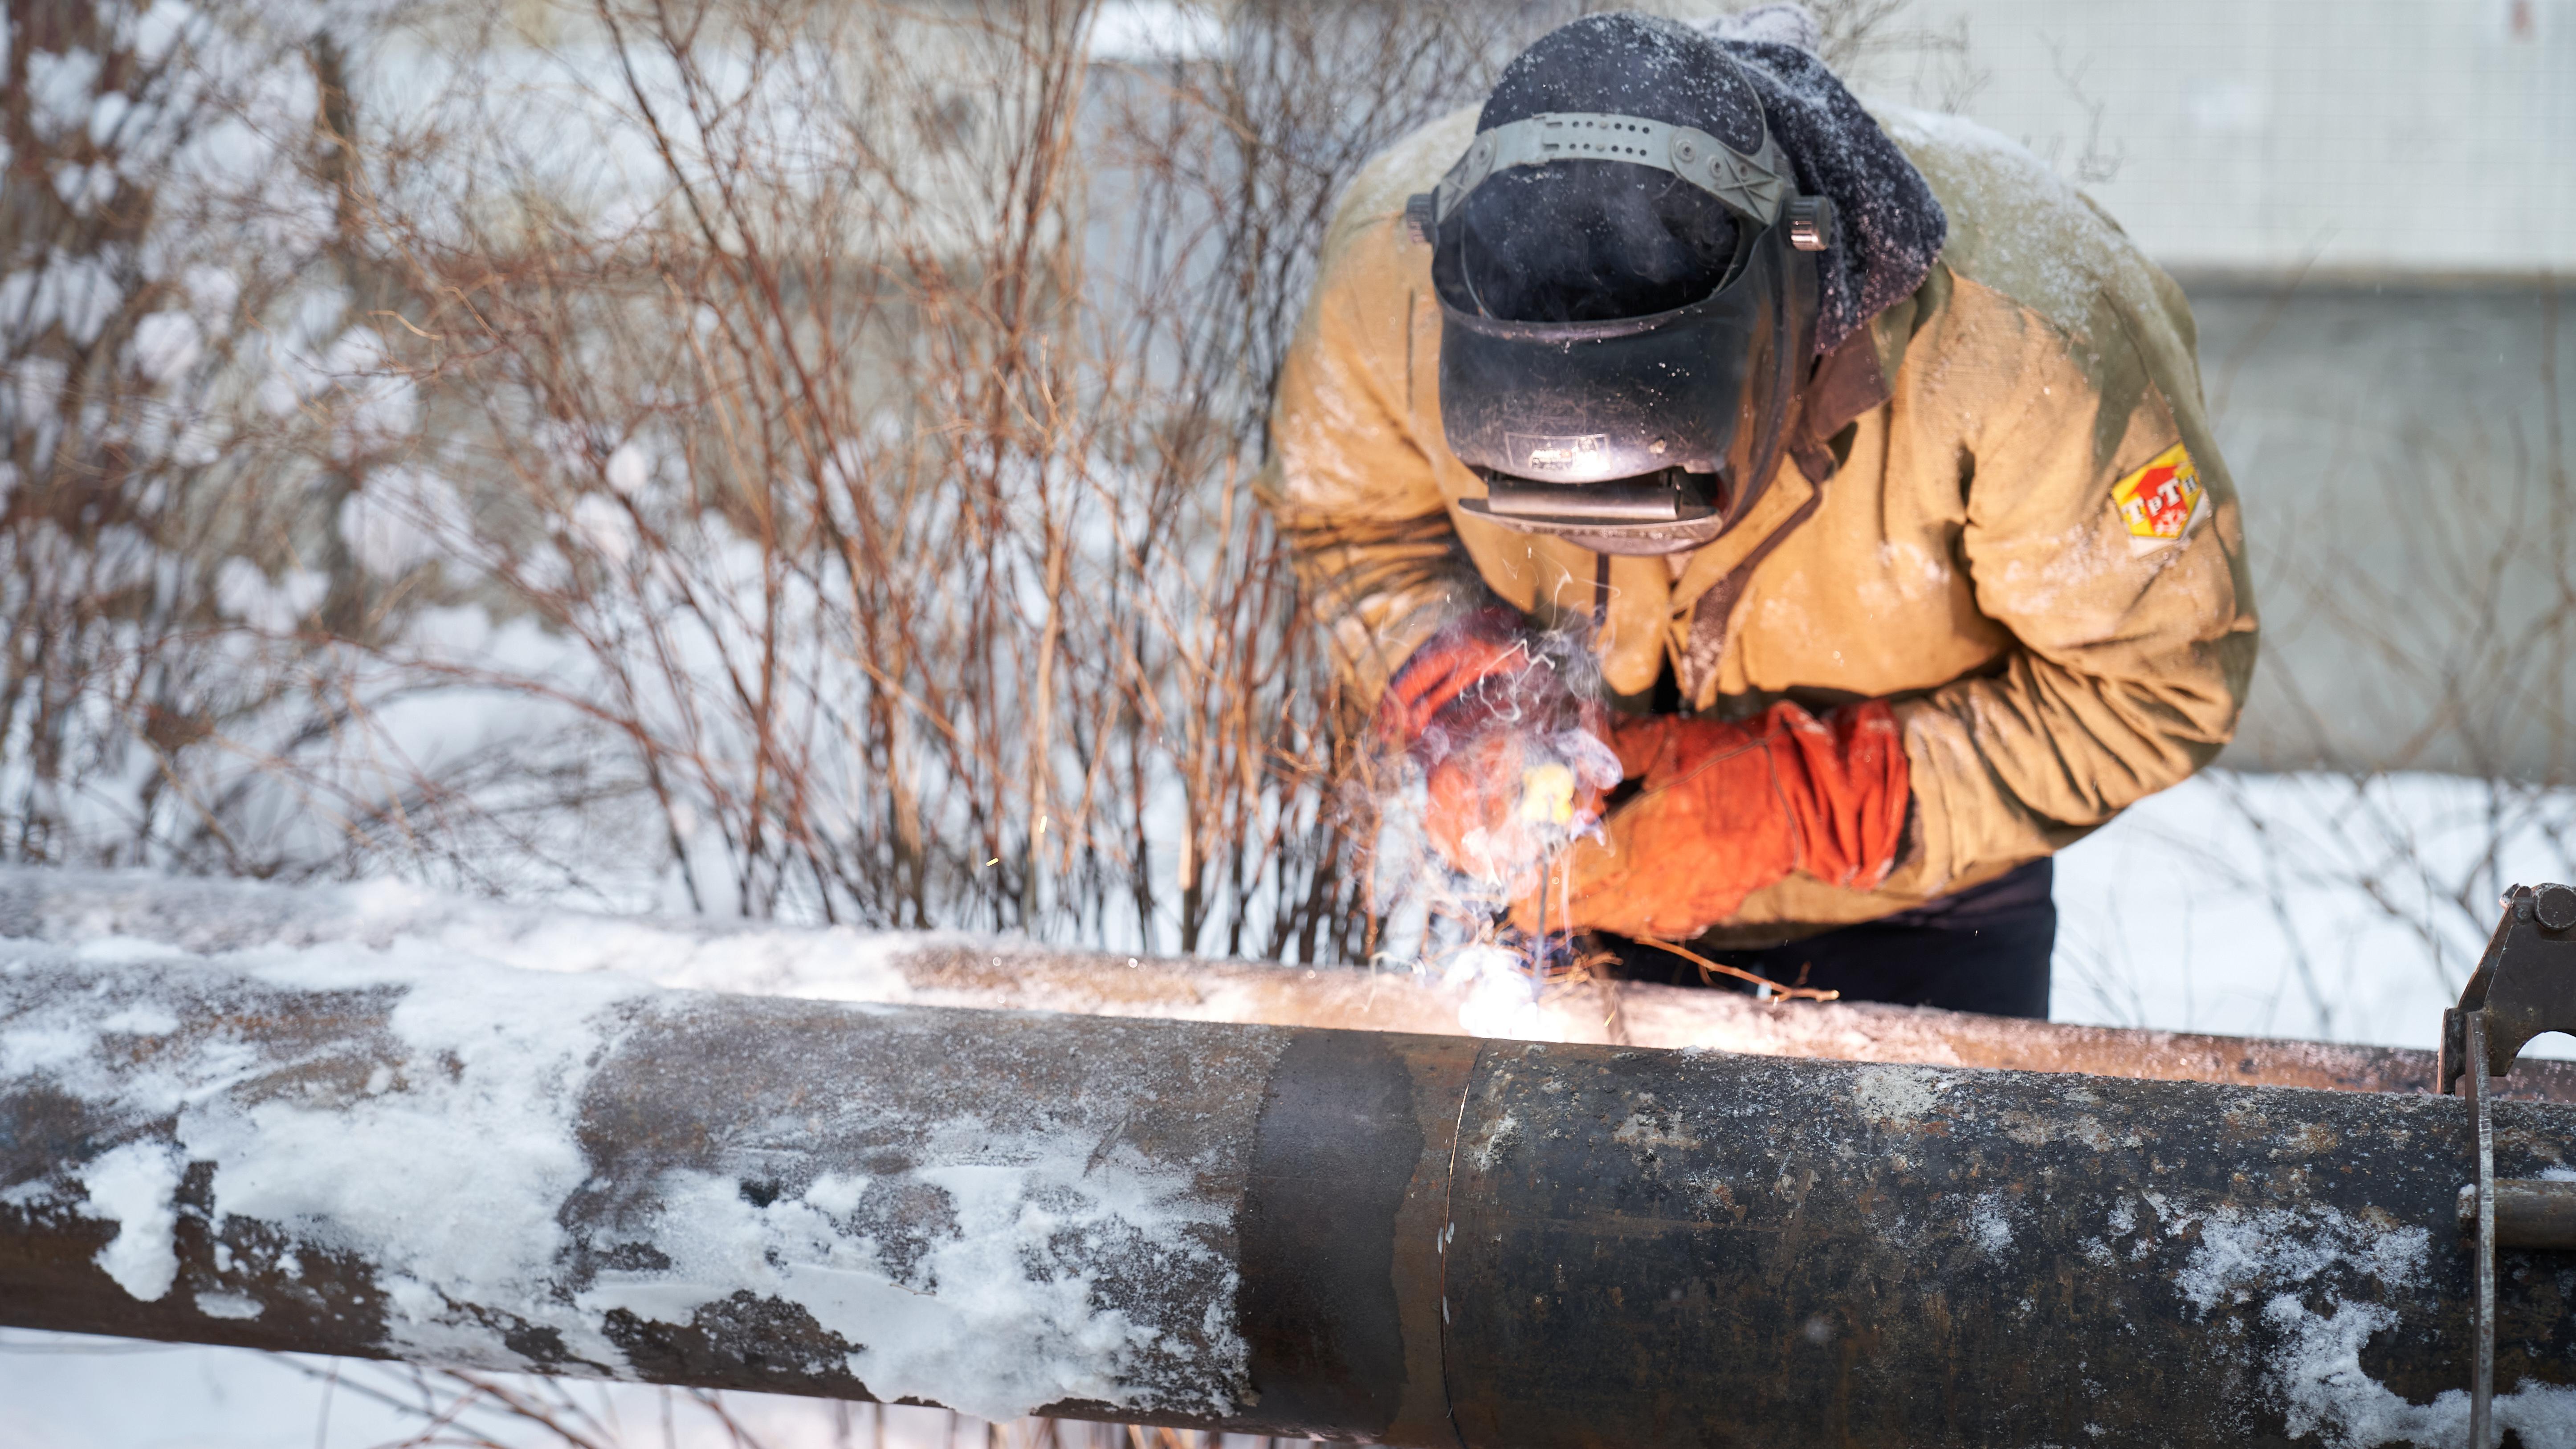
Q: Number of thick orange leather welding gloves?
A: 2